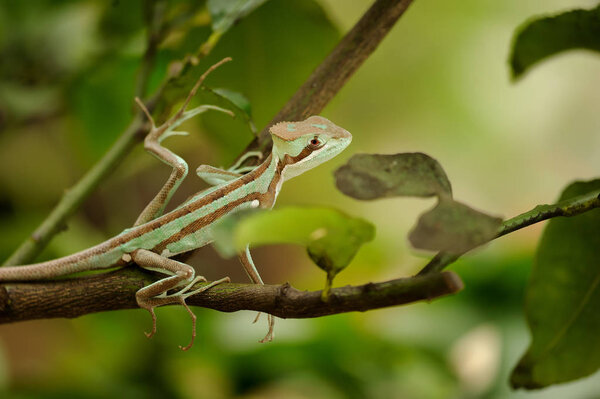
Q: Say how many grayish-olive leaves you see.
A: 2